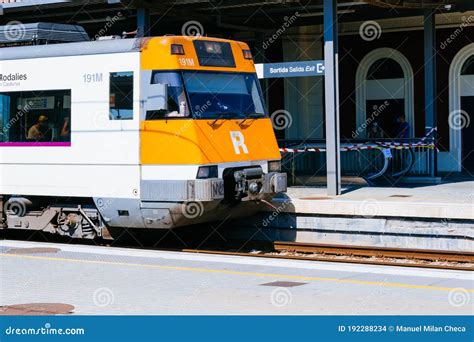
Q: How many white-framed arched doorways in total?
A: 2